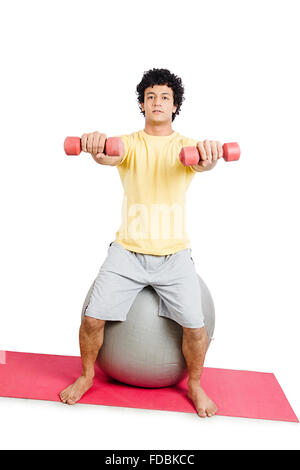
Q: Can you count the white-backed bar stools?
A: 0